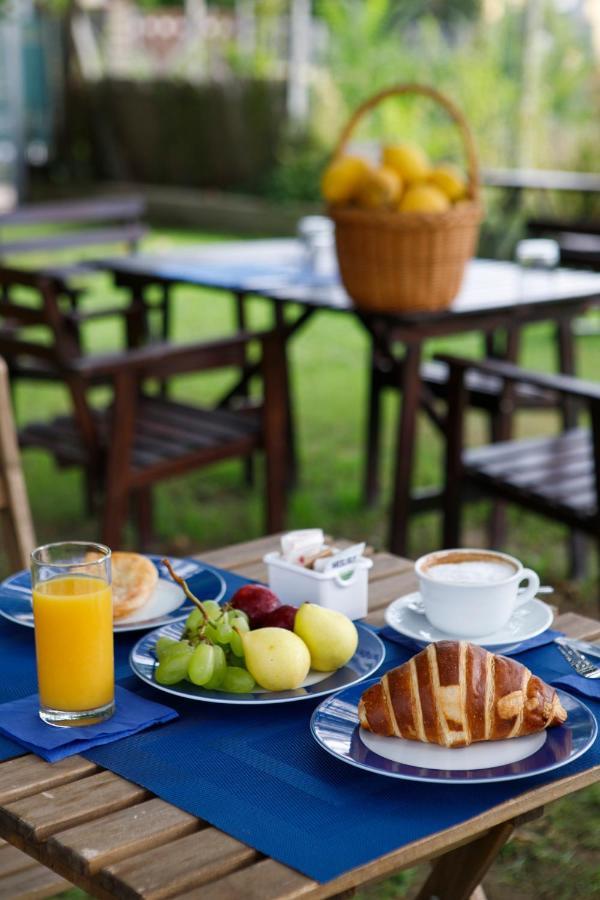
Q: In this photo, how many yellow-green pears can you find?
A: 2